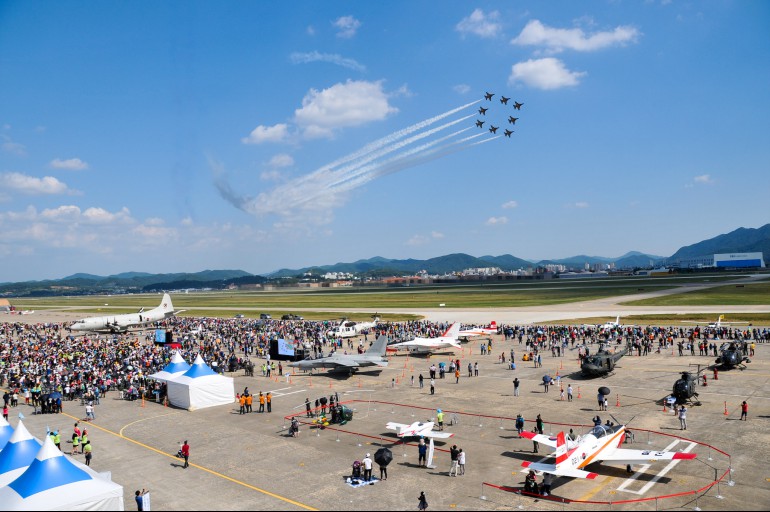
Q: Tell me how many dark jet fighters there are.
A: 8